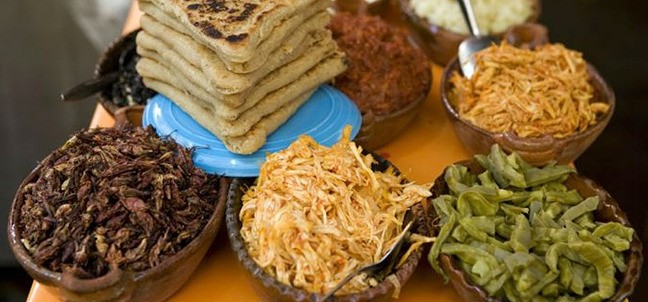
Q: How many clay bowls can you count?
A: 7